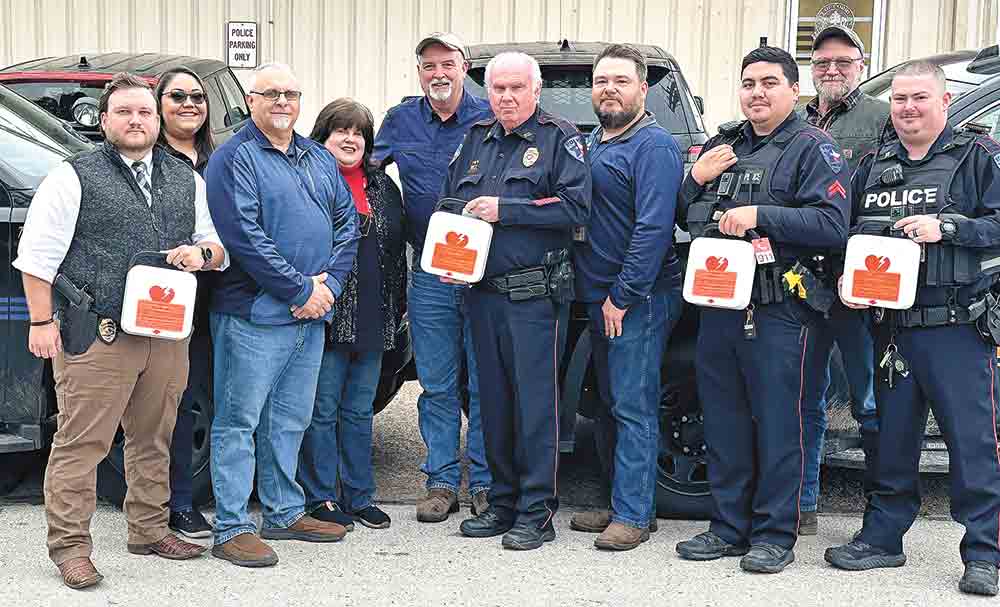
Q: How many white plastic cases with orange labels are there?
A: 4